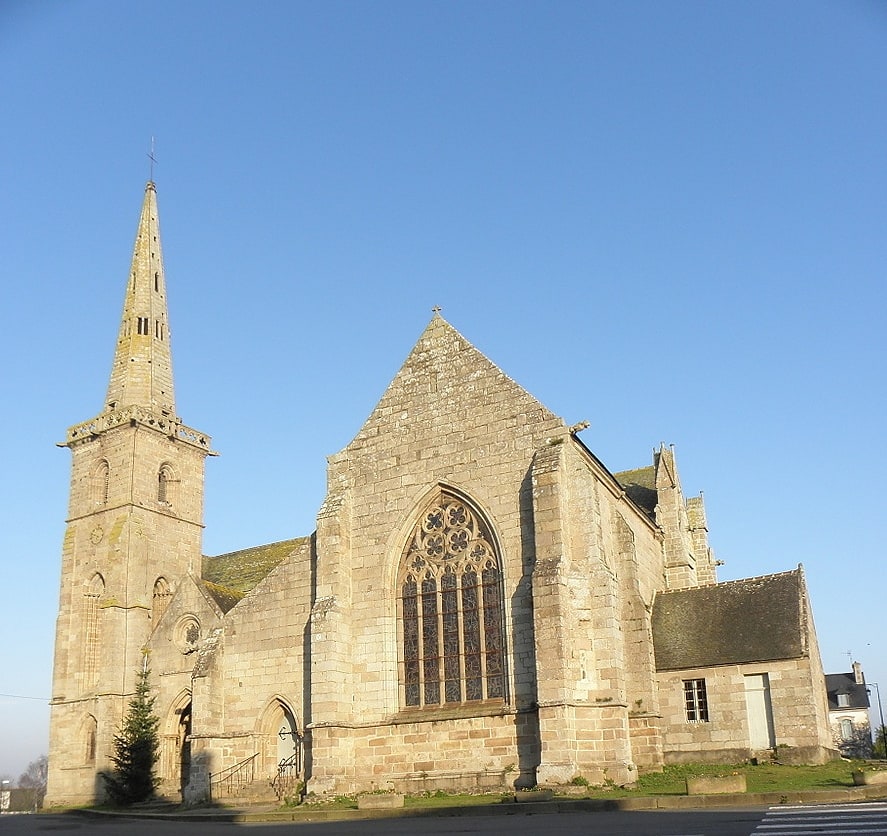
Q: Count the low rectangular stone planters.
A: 4